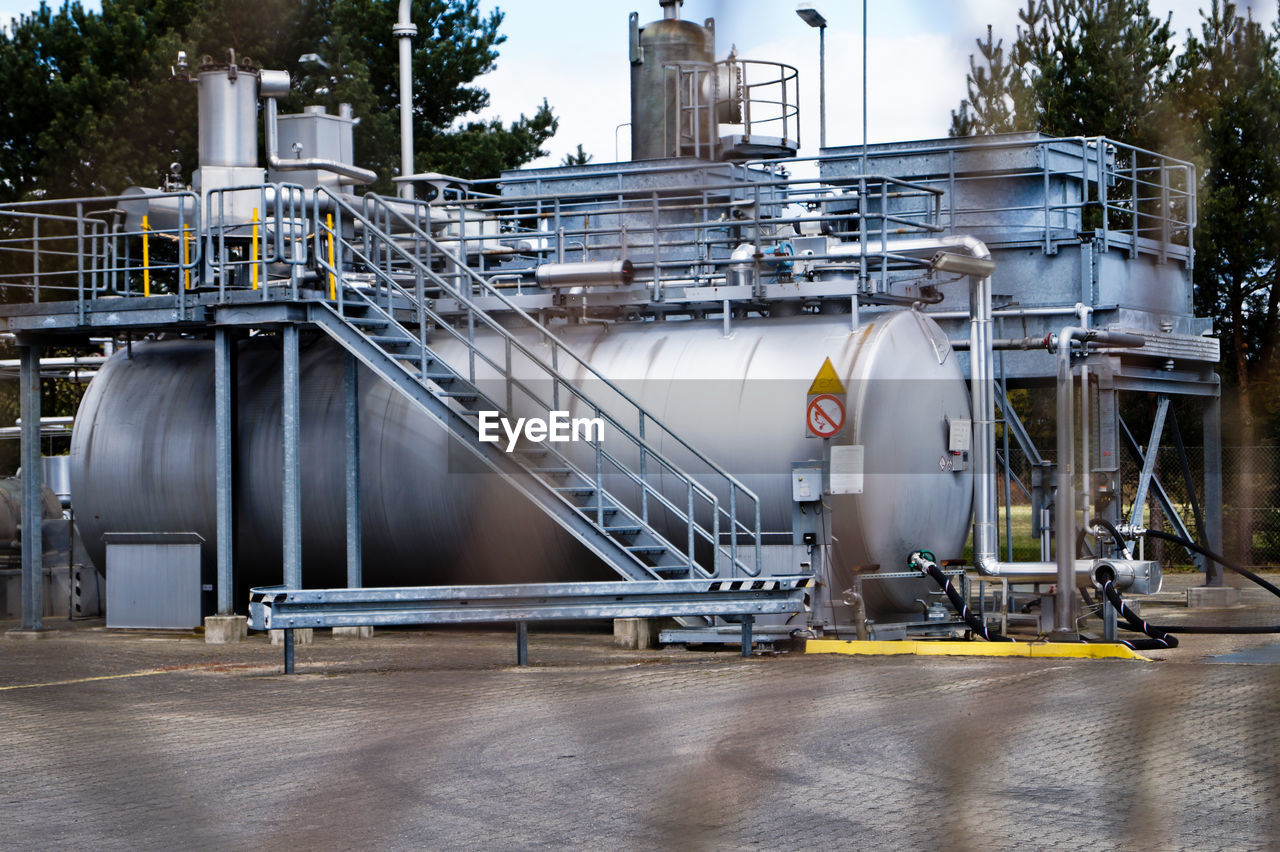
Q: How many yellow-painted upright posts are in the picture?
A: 4